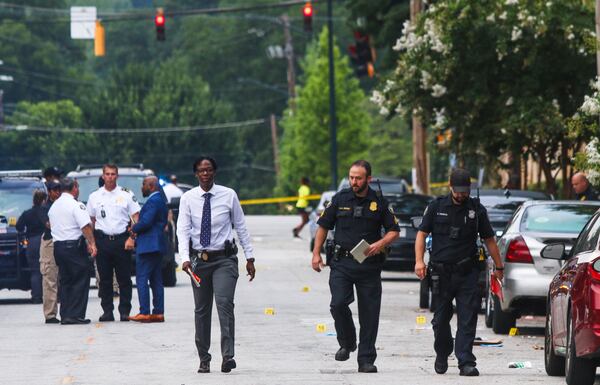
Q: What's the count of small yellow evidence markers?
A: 5